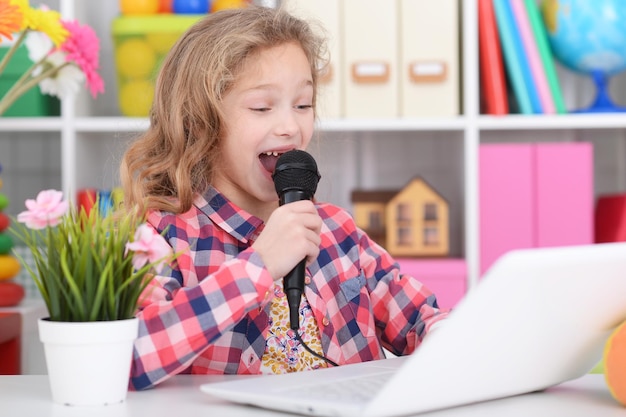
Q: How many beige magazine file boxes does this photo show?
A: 3